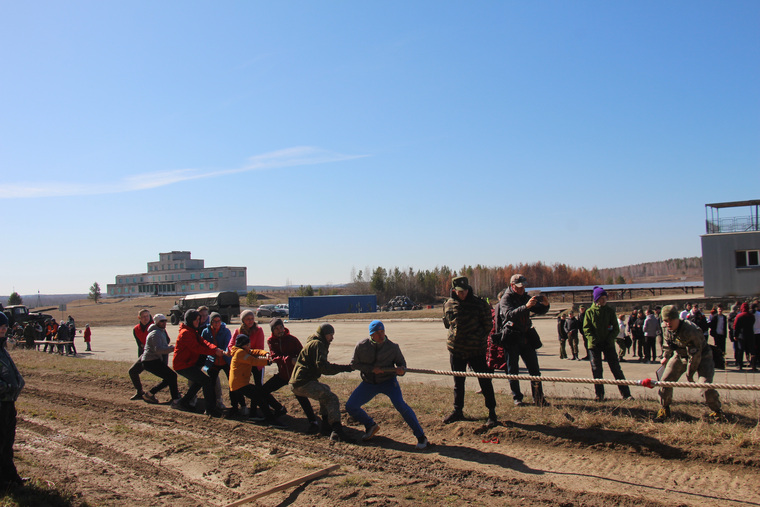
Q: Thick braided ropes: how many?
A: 1